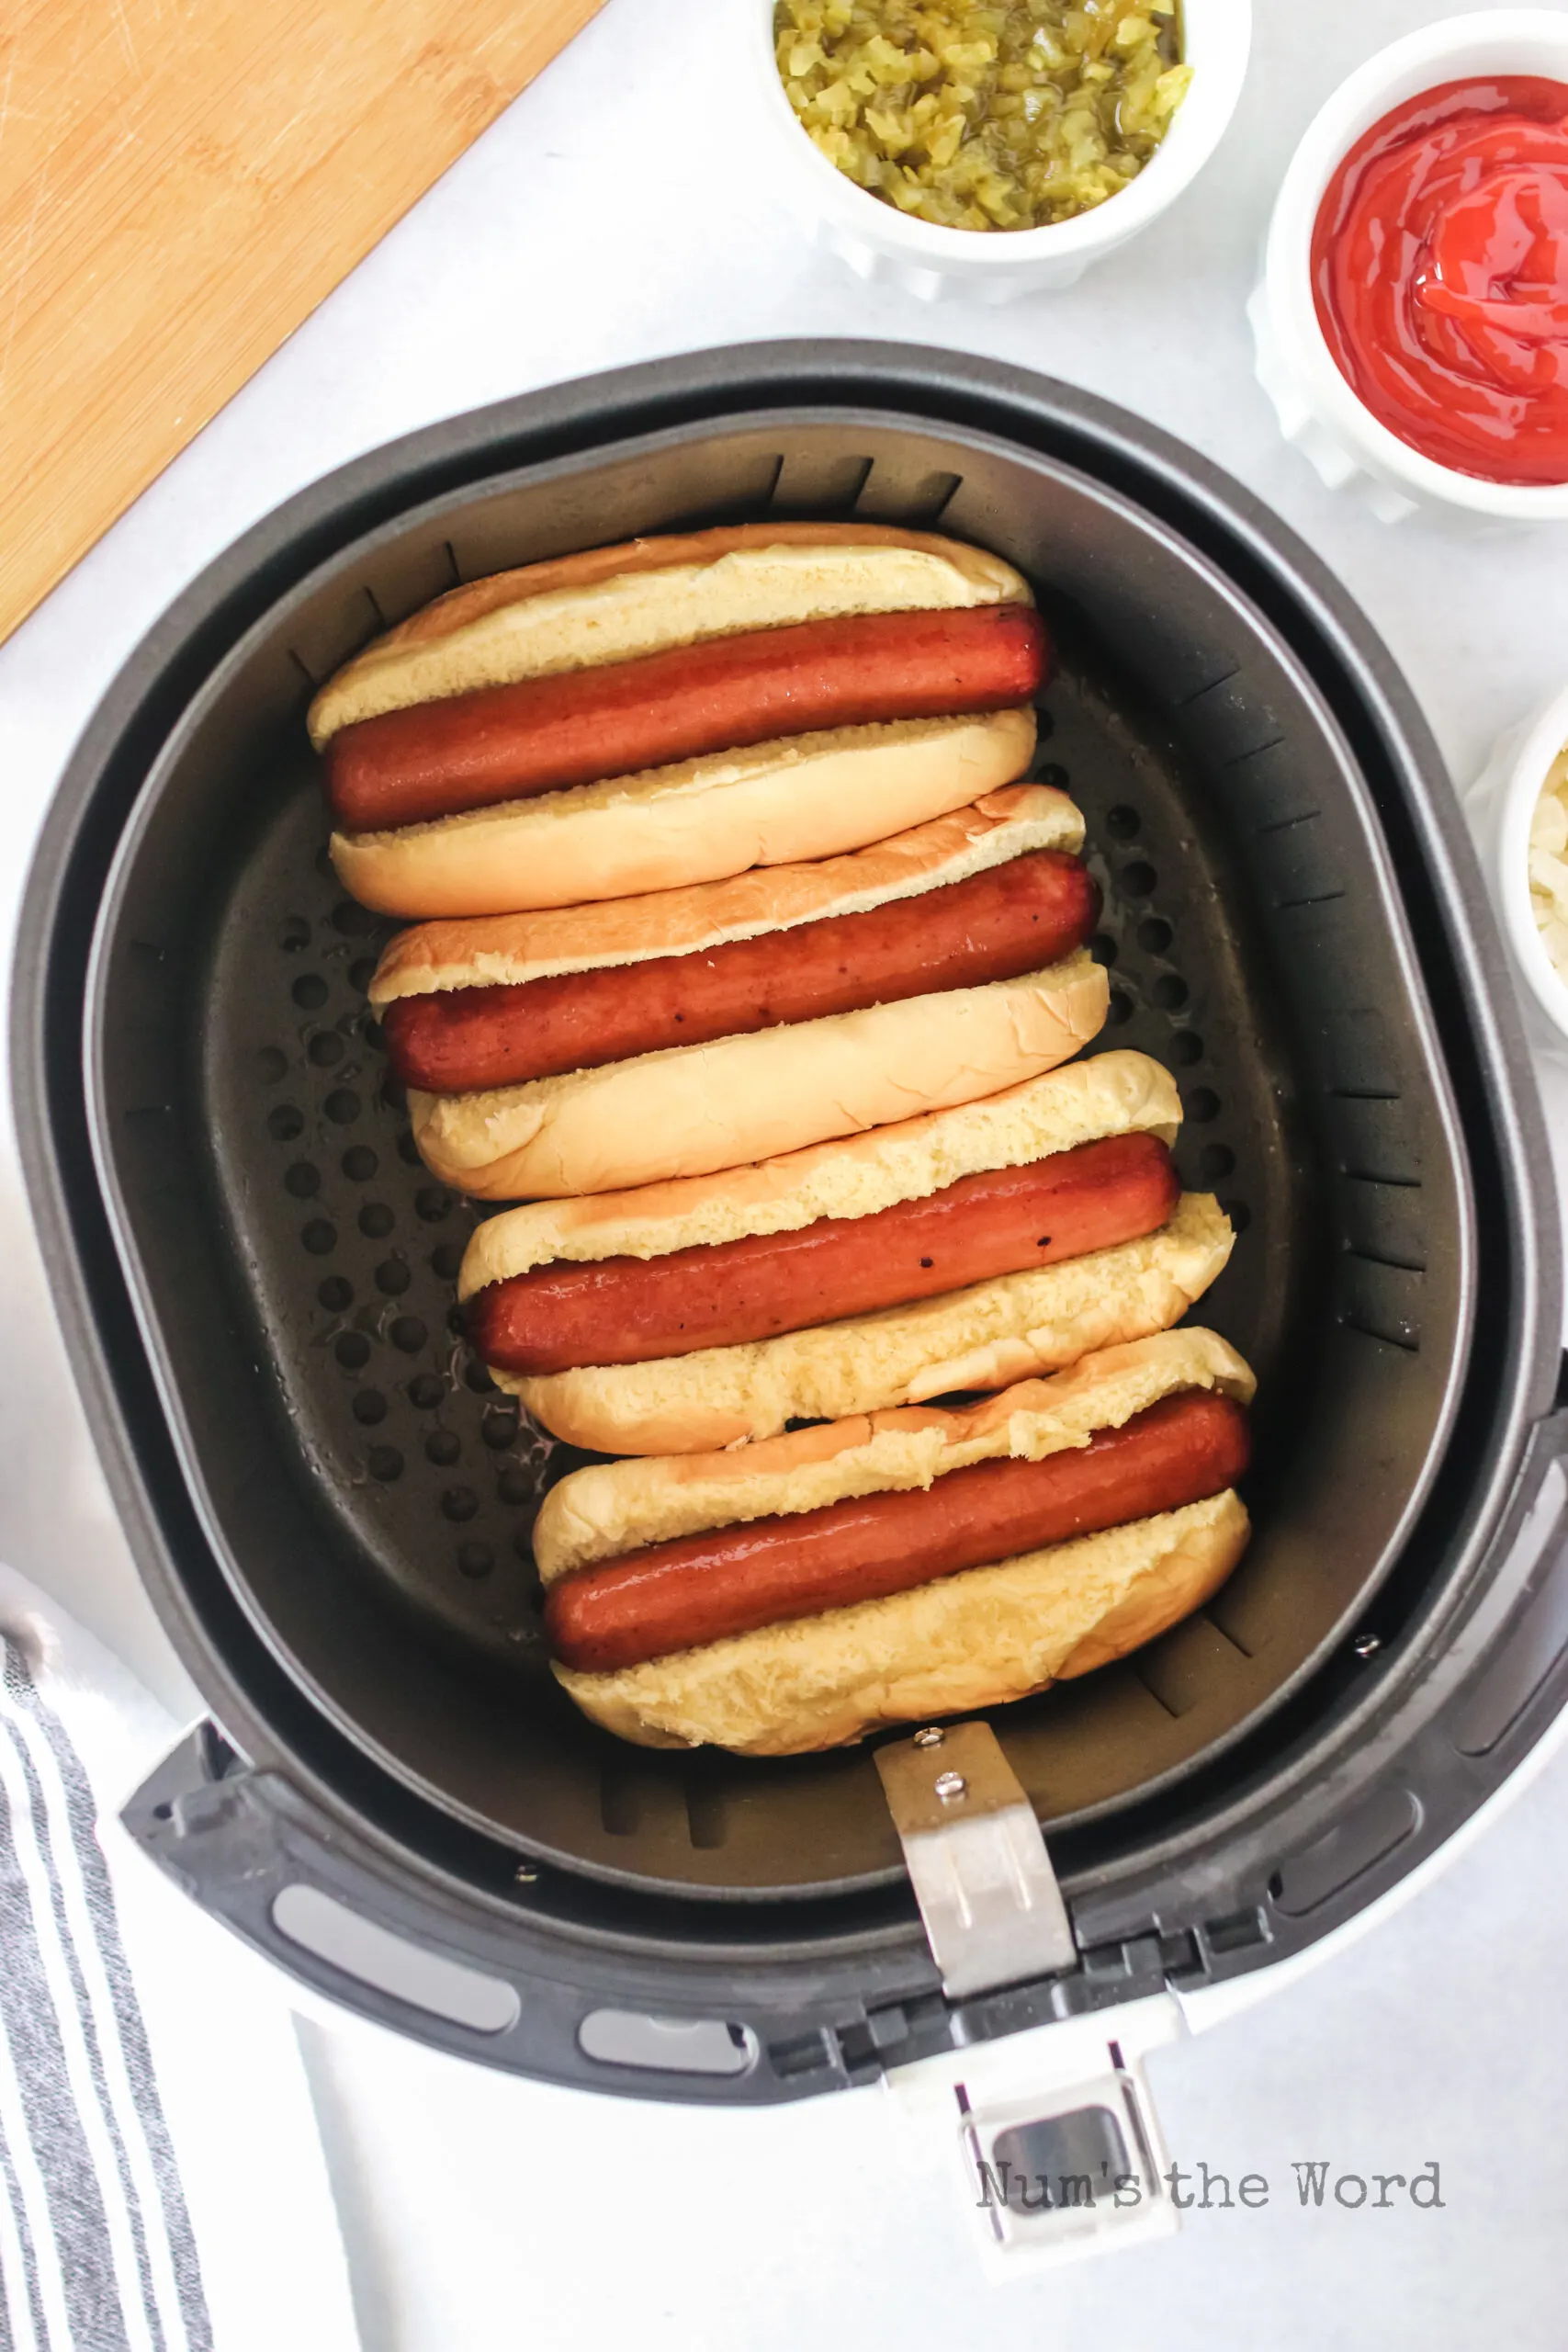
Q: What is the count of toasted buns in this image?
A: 4